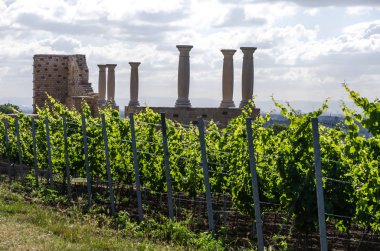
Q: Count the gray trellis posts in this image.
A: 12